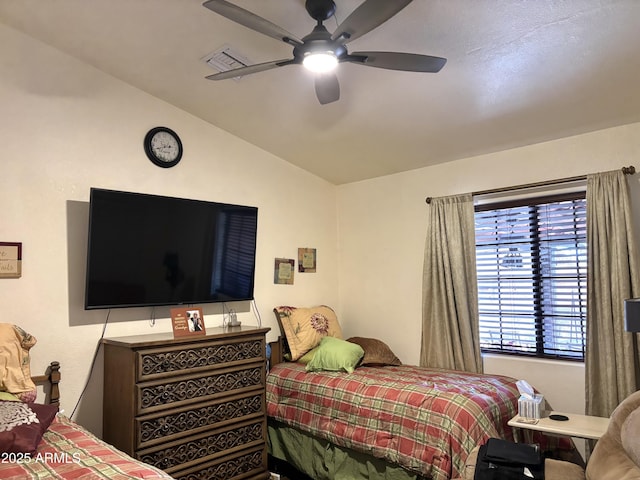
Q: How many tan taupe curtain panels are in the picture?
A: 2